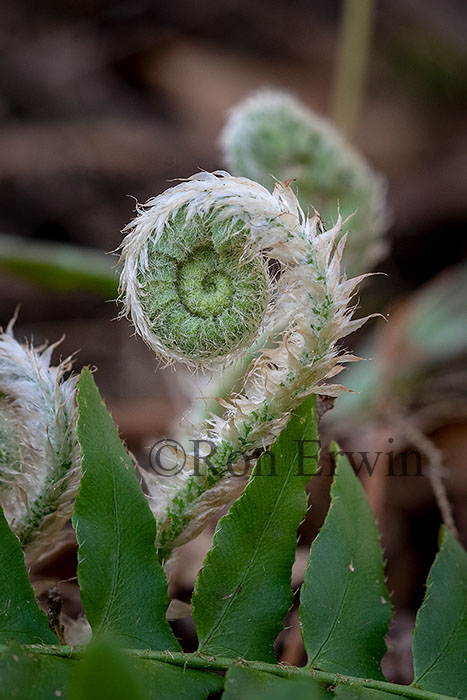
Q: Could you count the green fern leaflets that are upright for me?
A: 5